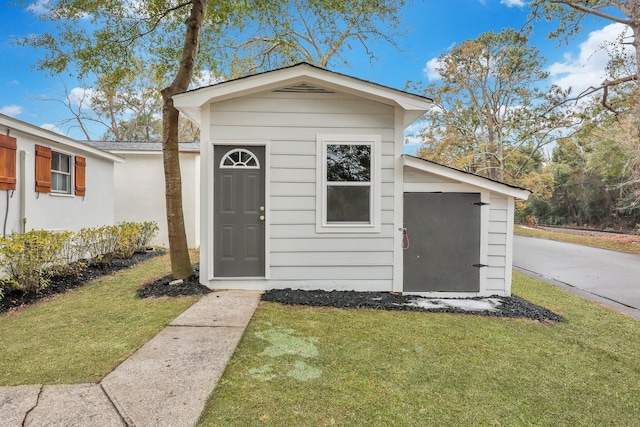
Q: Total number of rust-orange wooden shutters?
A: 3